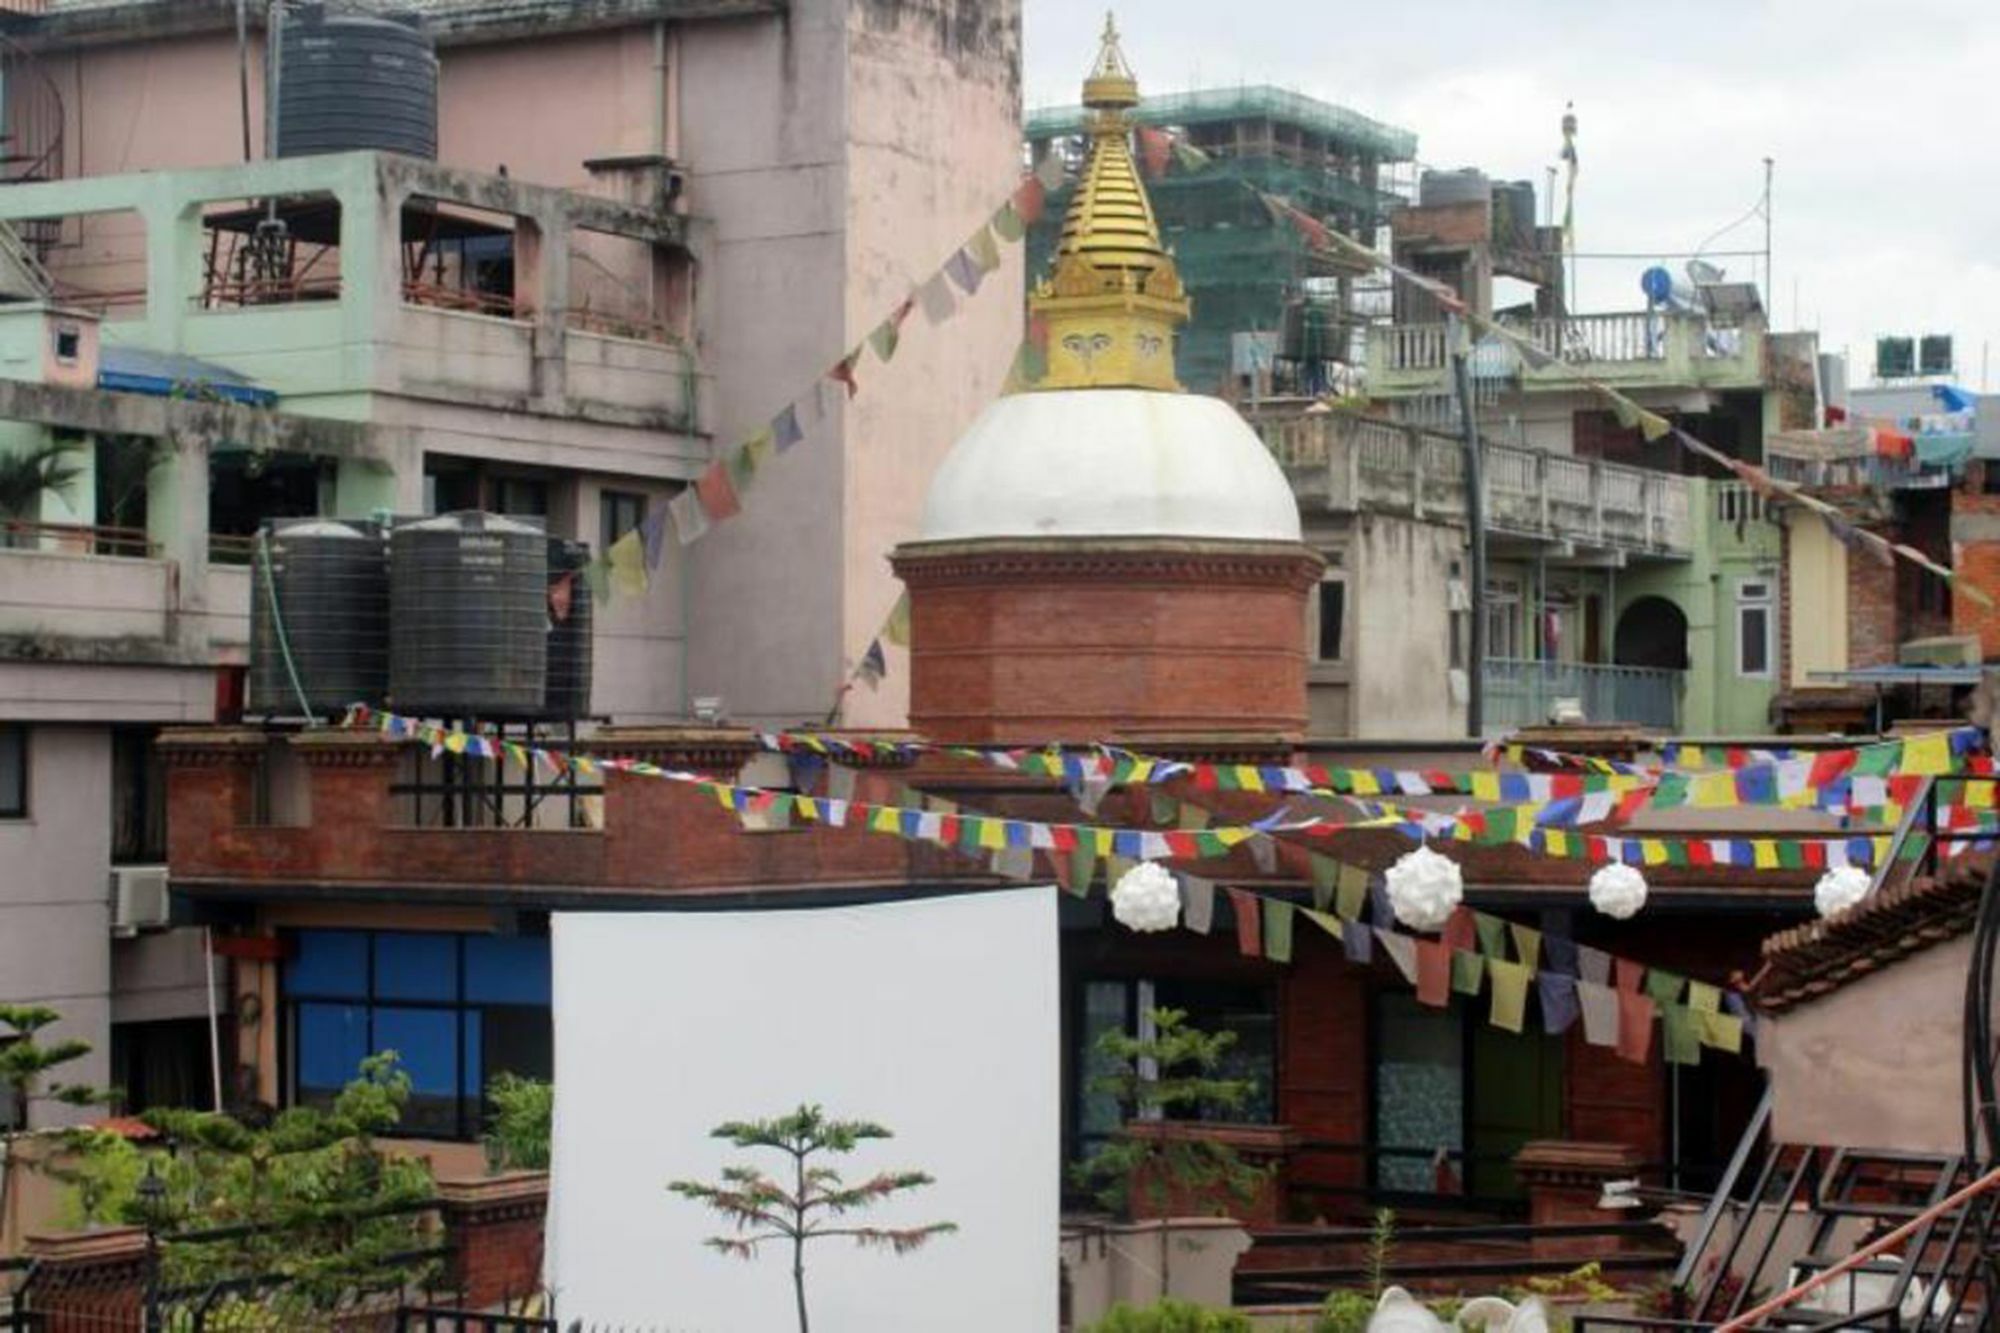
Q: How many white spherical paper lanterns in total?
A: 4